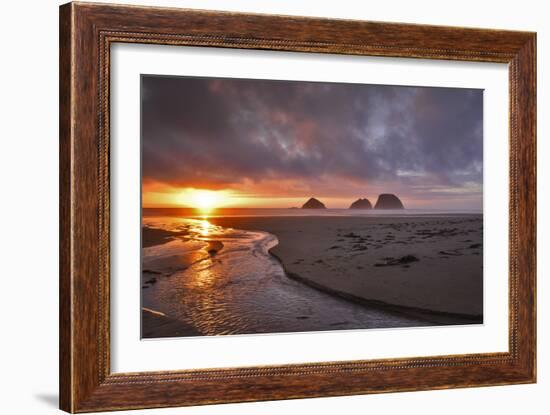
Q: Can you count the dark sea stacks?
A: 3